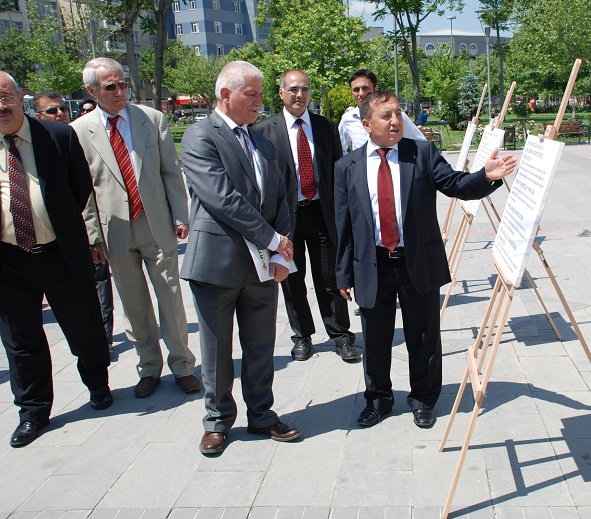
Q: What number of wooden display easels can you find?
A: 3